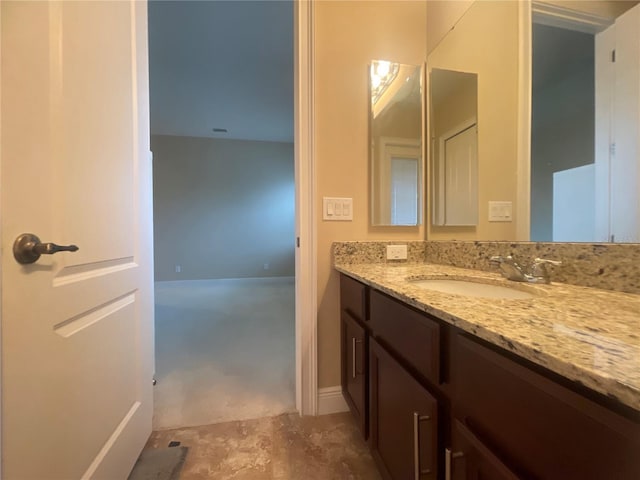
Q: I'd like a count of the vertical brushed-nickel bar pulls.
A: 3